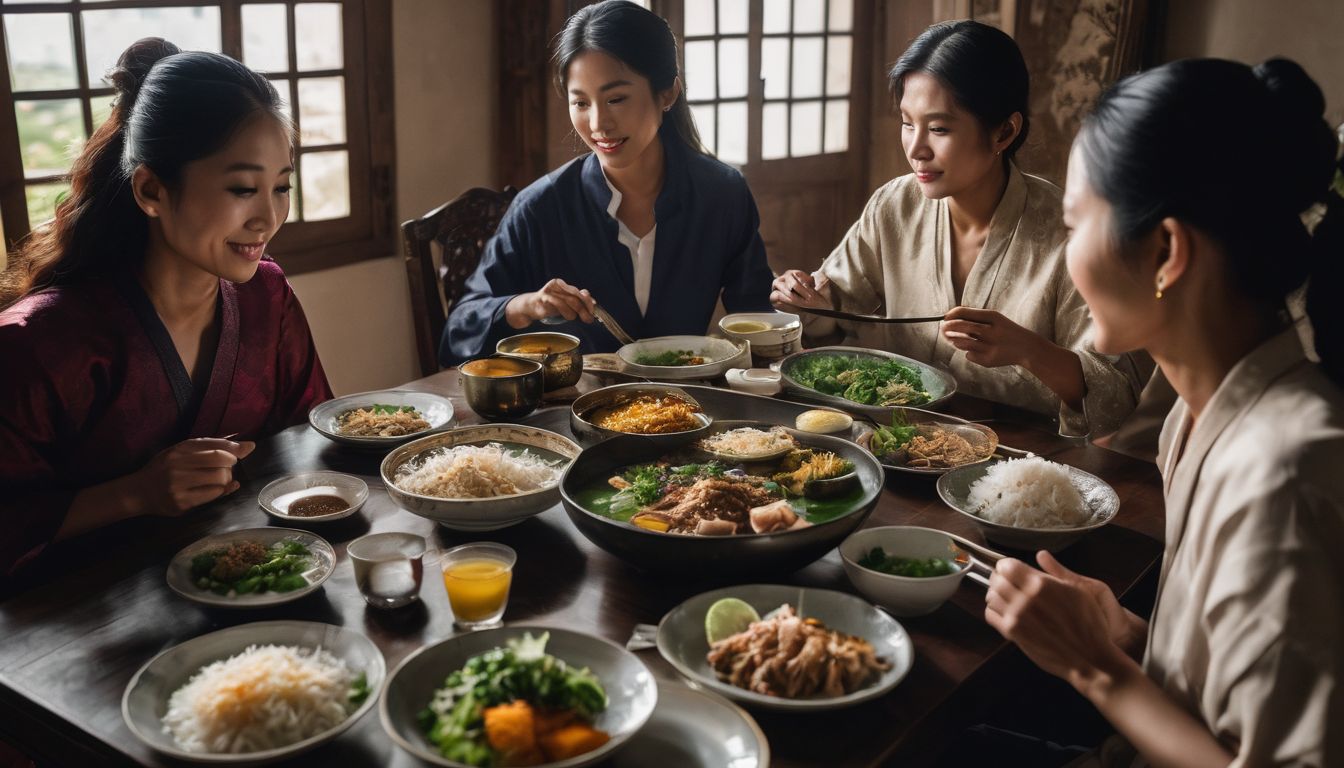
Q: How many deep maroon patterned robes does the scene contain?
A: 1